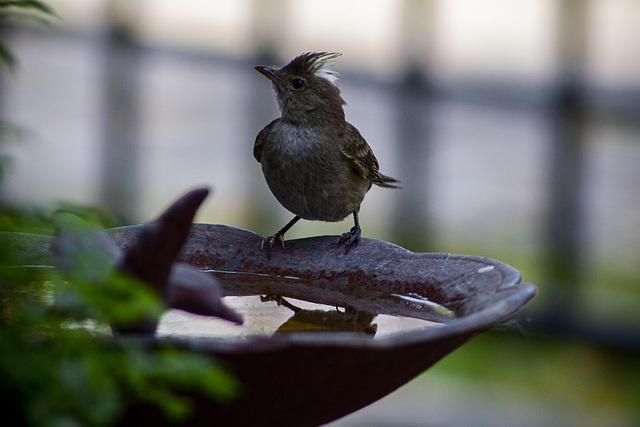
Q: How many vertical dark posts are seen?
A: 4